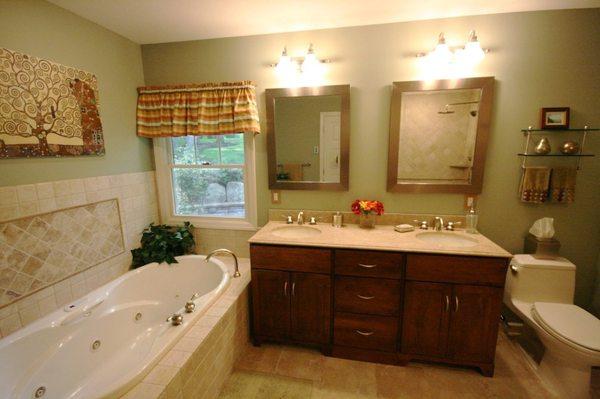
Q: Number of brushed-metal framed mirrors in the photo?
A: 2